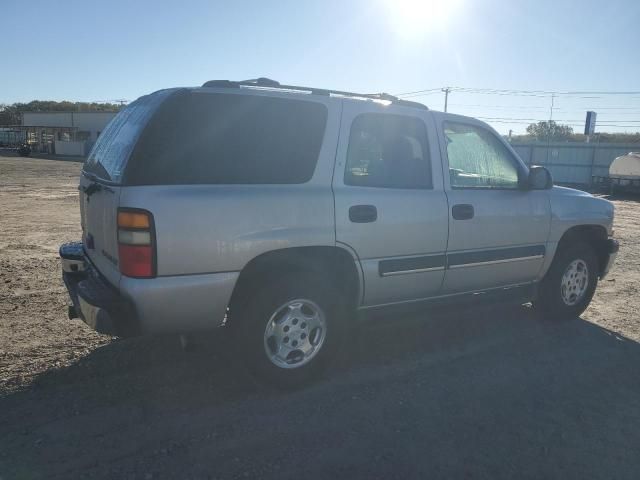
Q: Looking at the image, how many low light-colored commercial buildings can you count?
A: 1